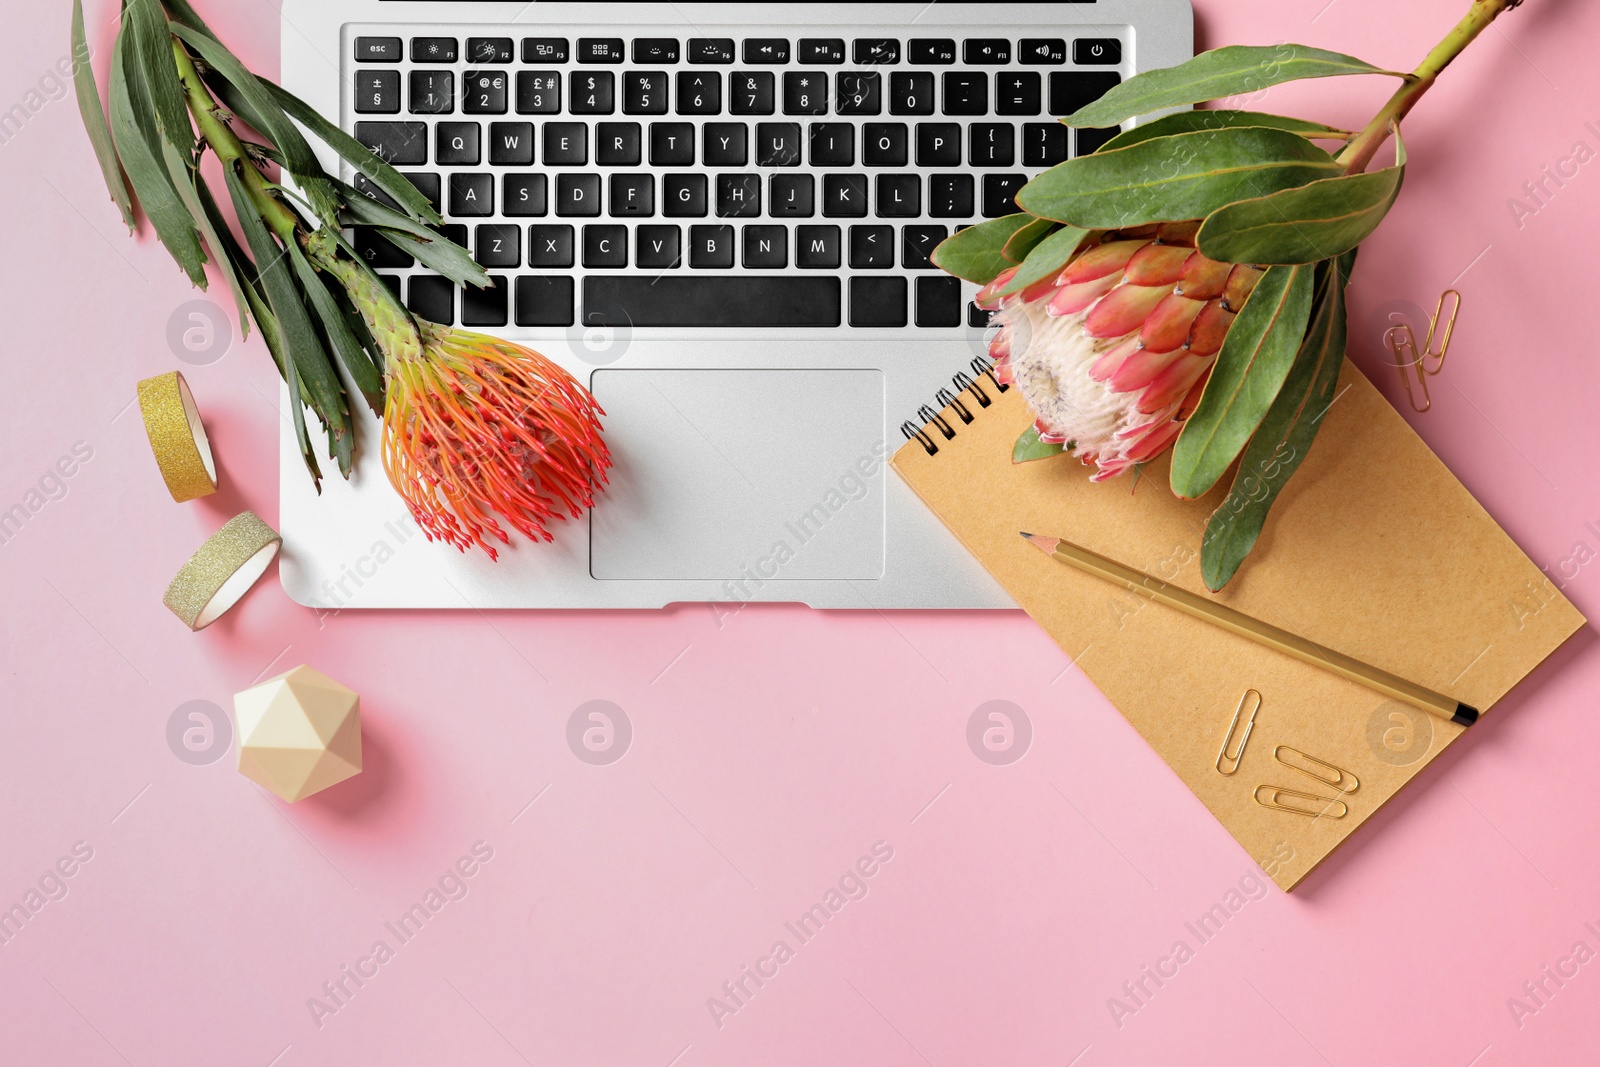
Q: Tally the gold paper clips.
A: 5